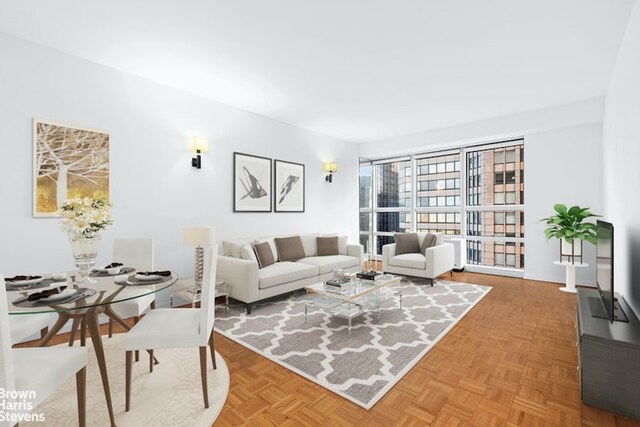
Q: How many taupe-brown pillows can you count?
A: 5